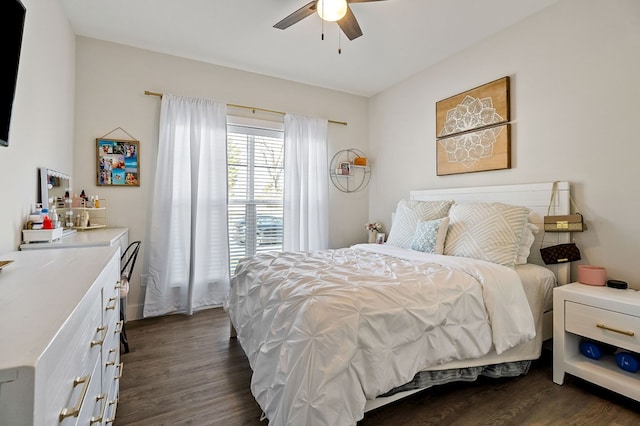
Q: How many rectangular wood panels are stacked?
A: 2